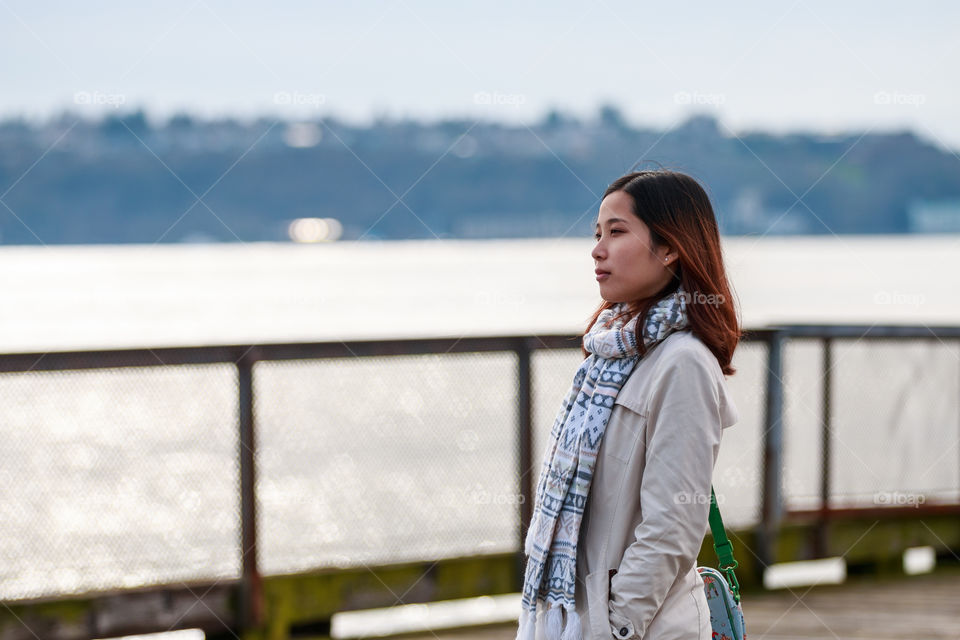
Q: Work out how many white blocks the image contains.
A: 4